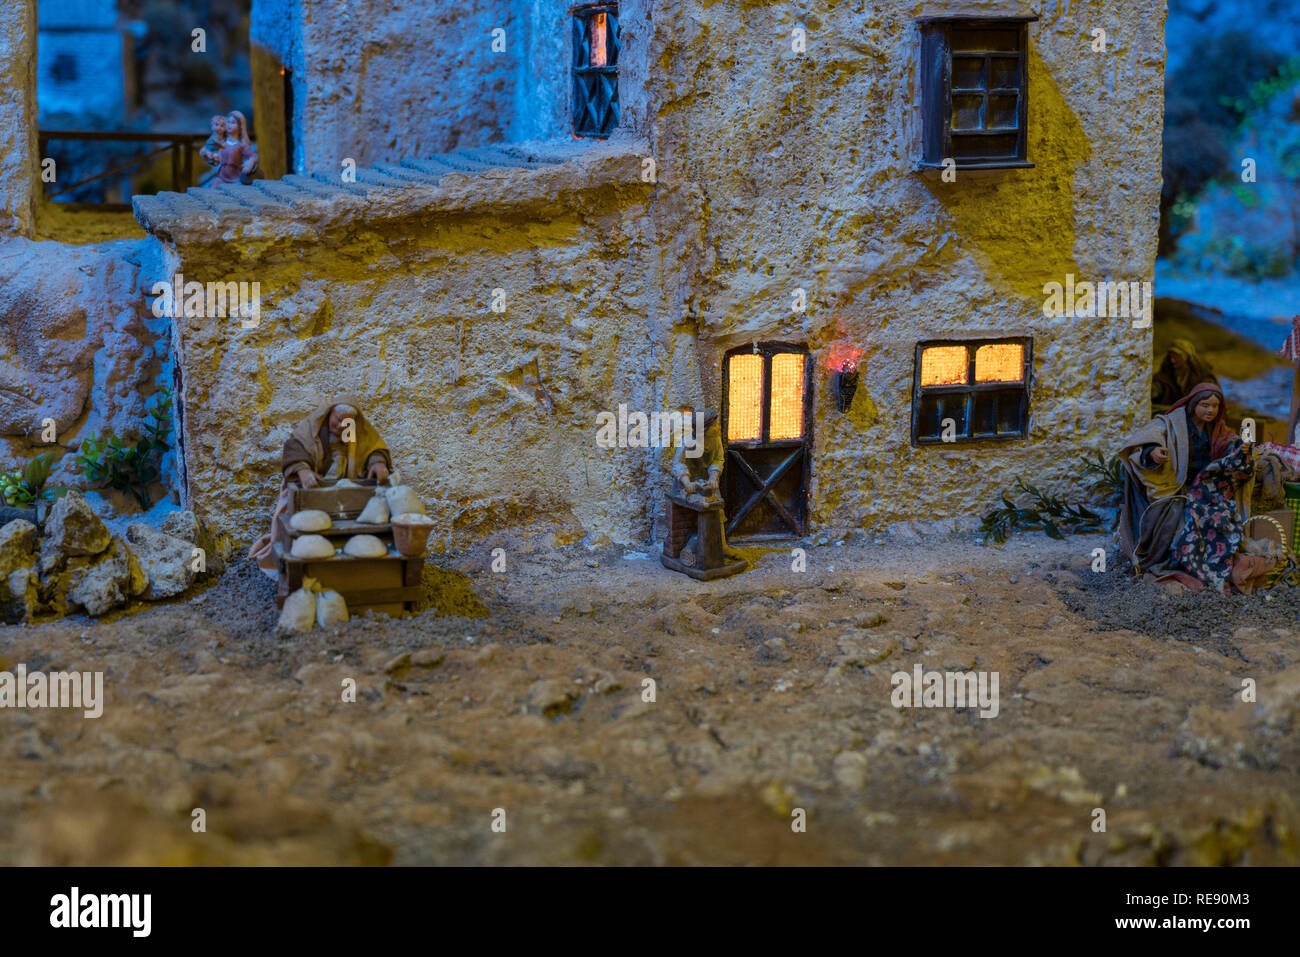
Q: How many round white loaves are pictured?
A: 3